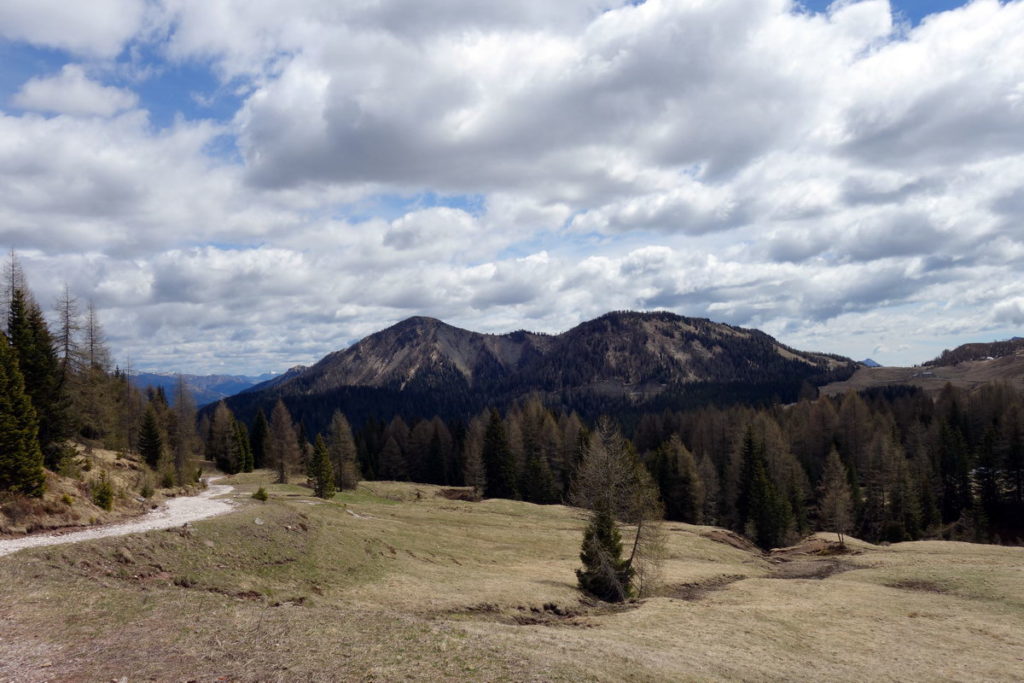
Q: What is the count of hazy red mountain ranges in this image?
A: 0